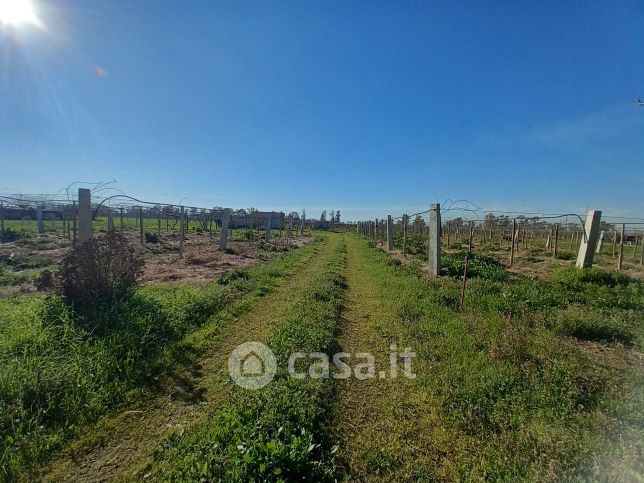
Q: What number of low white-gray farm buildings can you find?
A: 1